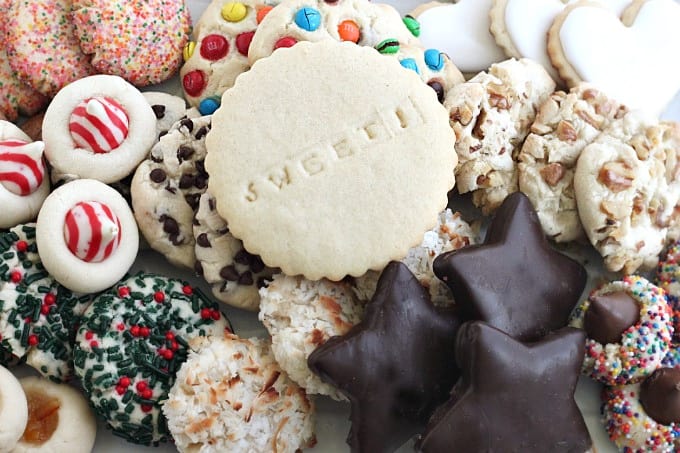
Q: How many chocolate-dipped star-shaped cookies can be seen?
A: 3